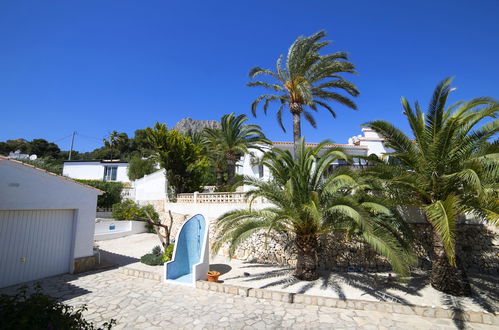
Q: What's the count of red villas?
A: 0